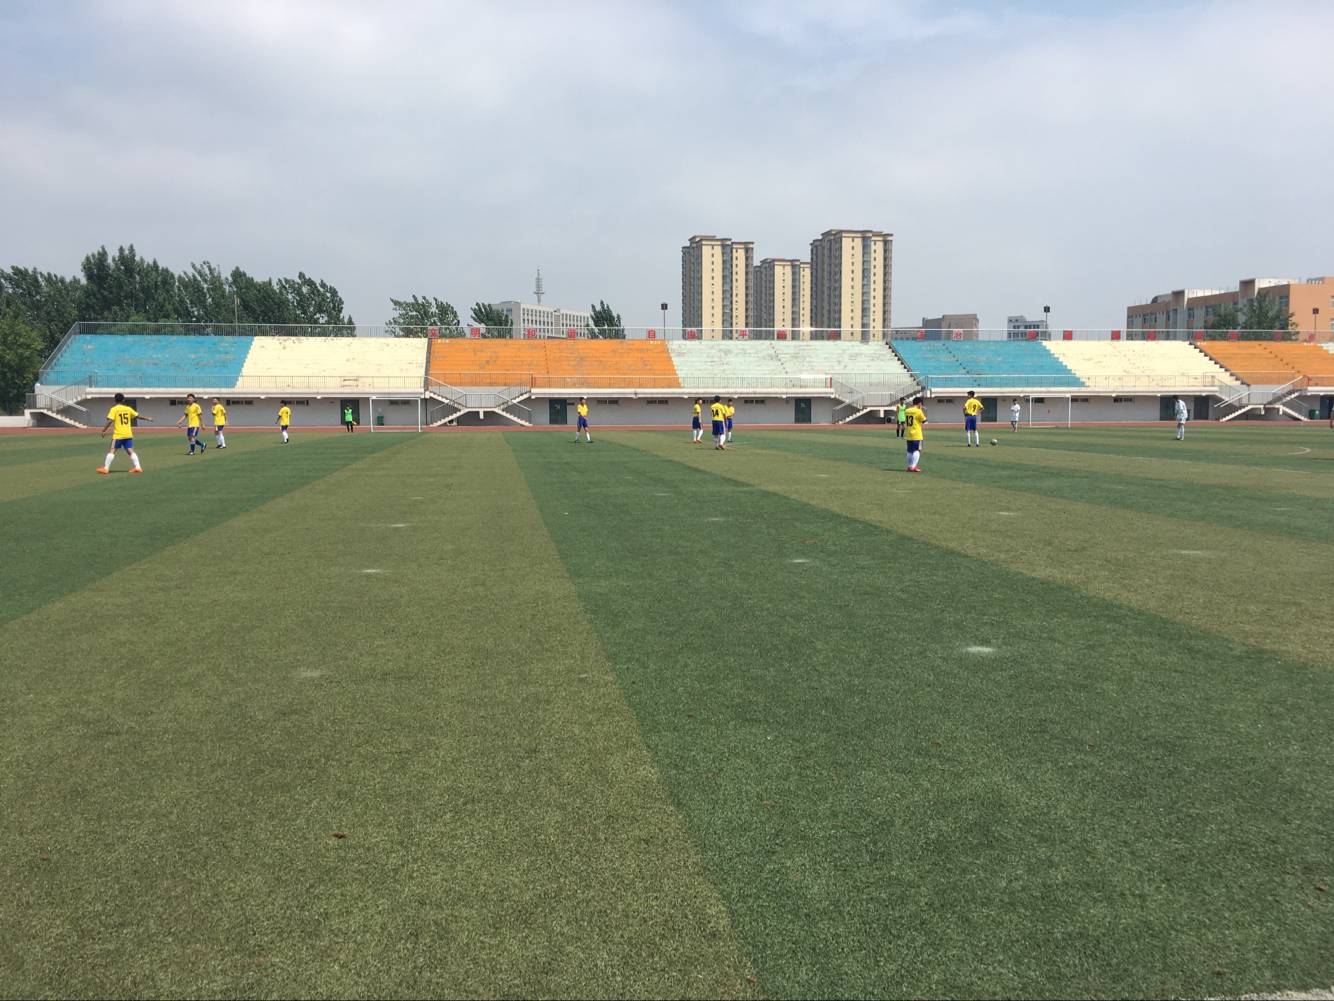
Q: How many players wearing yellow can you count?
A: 10